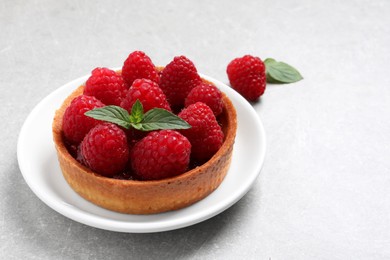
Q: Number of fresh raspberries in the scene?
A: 10